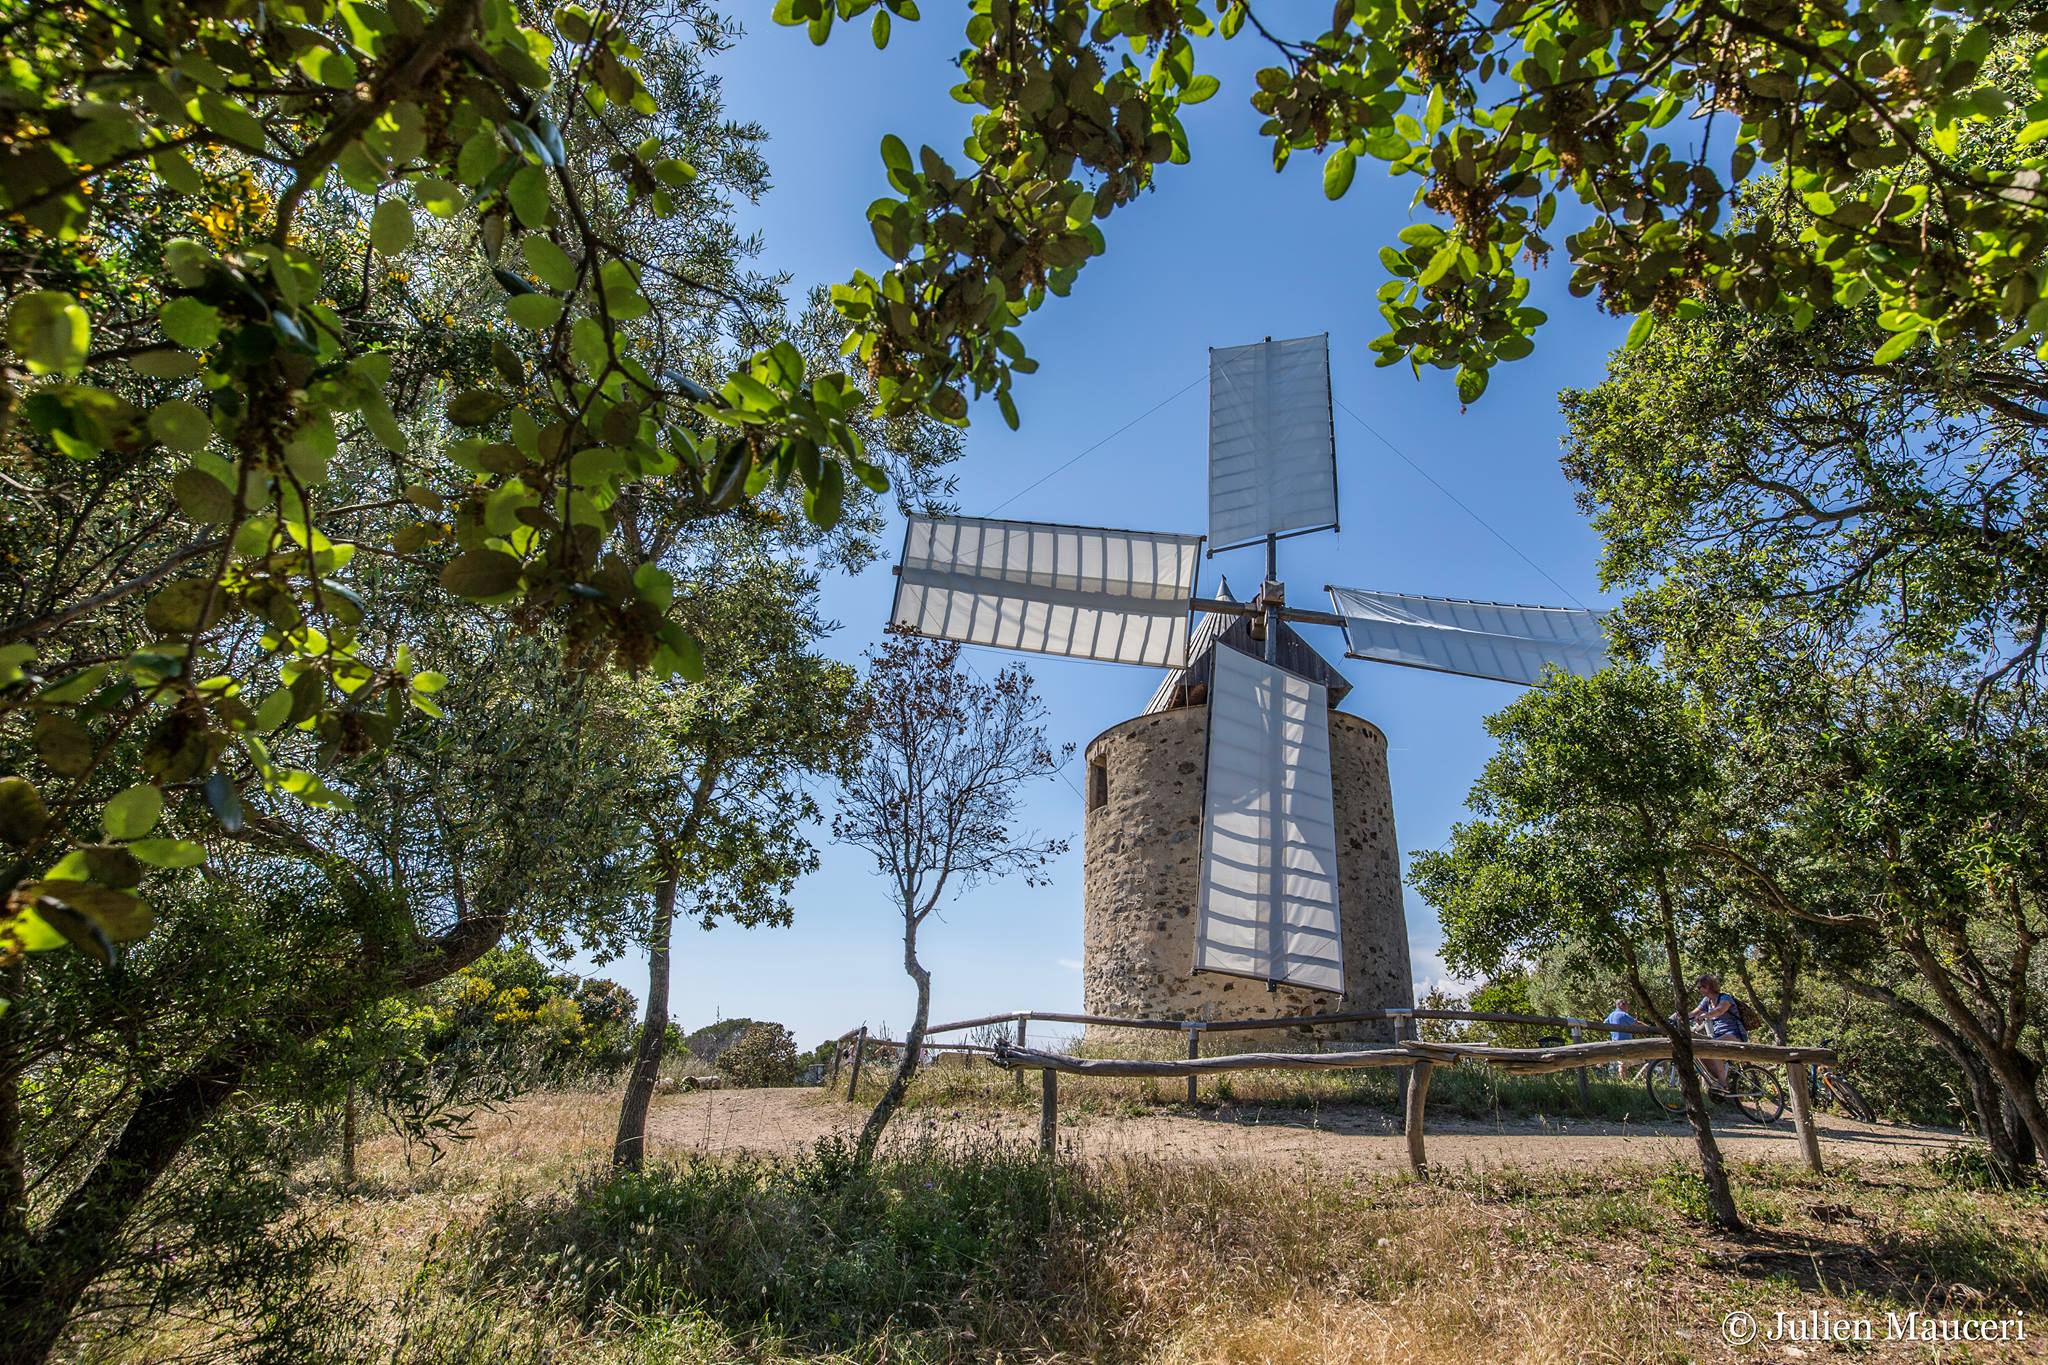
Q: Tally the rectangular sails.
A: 4